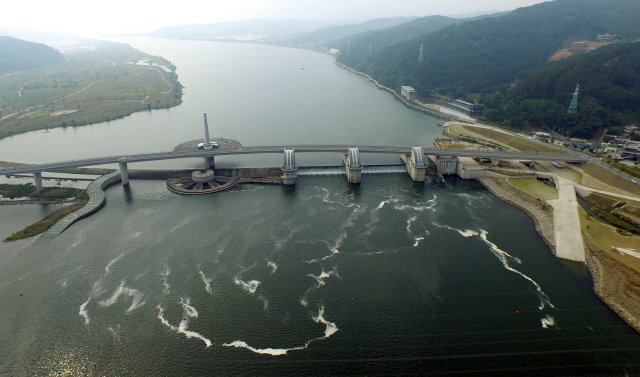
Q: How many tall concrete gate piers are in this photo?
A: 3